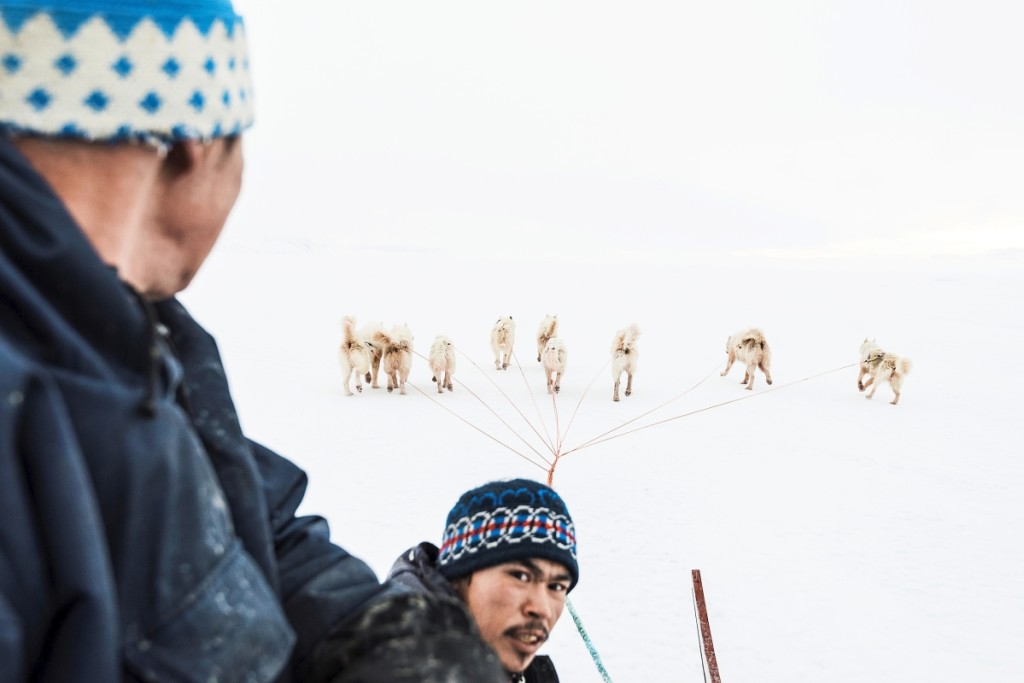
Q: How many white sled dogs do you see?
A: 10